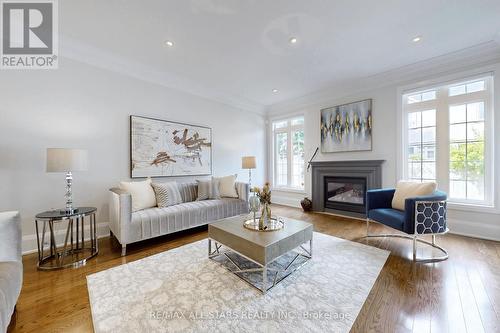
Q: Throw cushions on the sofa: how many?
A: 4